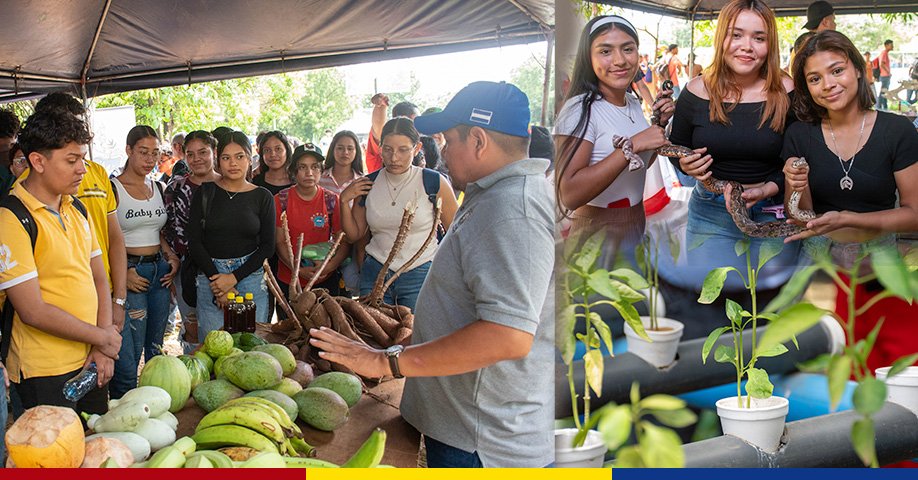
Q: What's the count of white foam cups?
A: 4